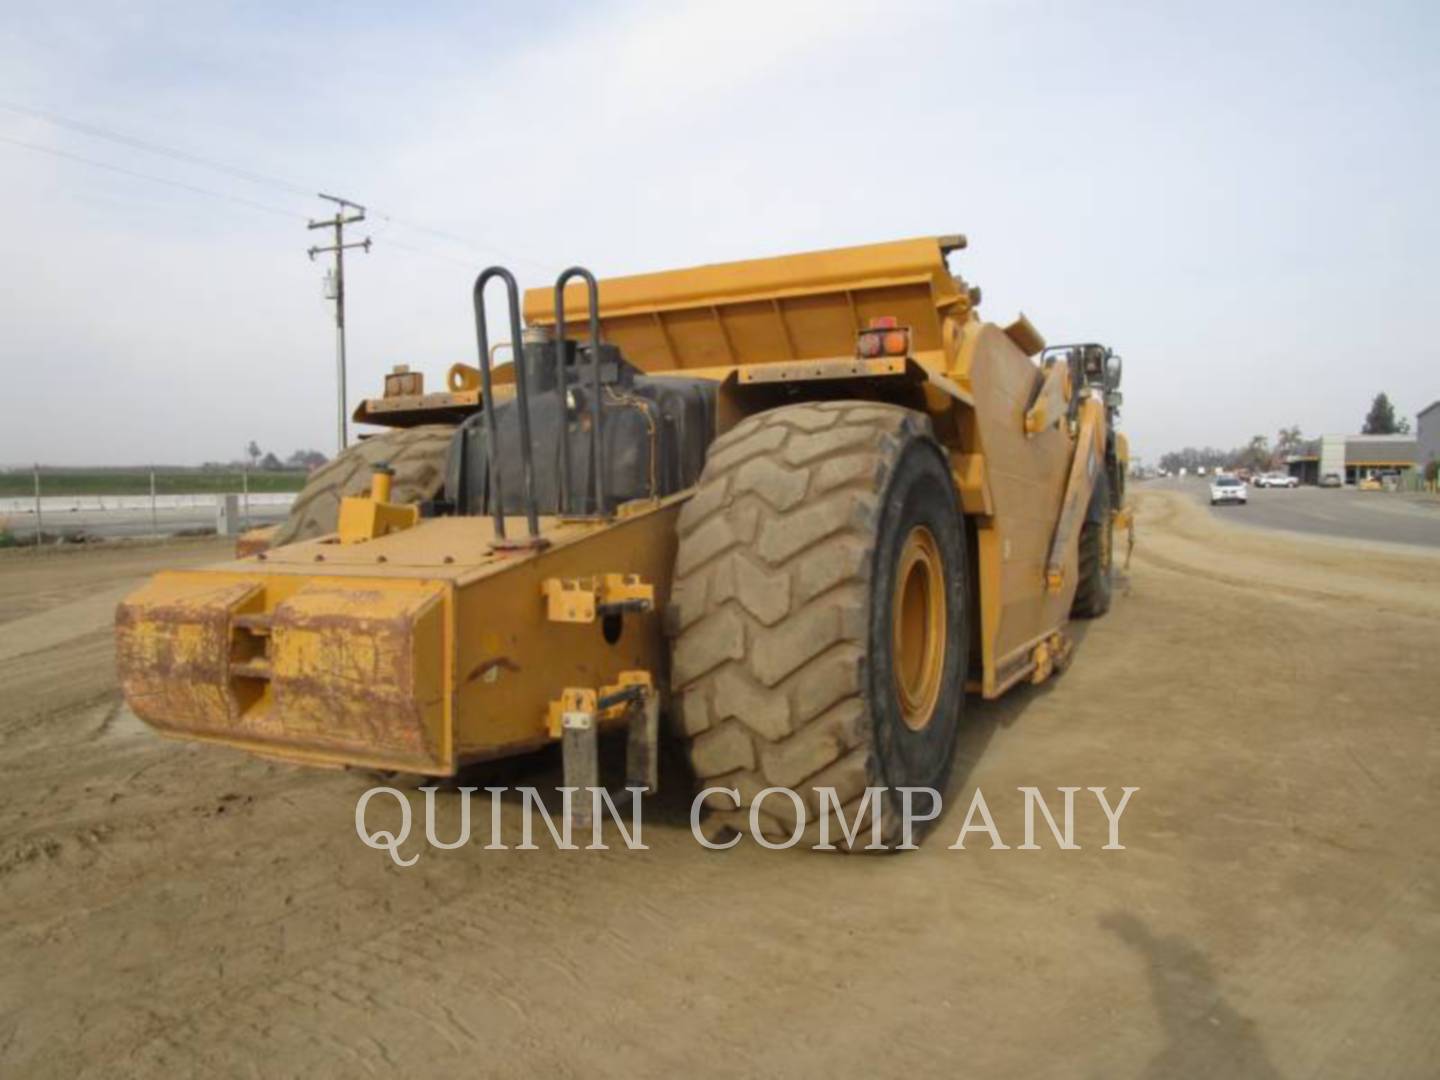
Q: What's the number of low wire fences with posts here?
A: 1